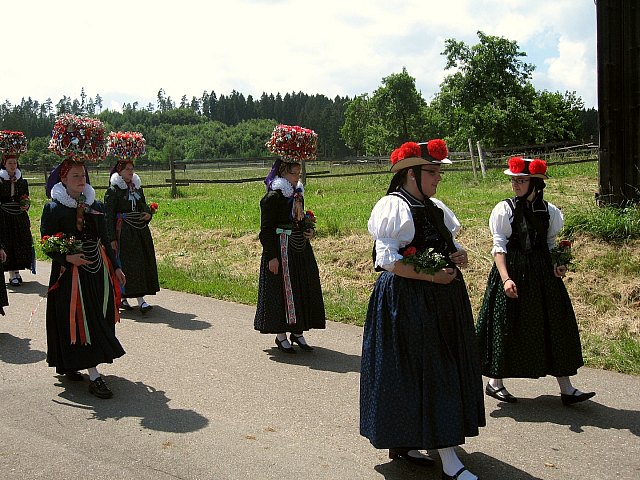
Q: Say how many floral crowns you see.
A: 4